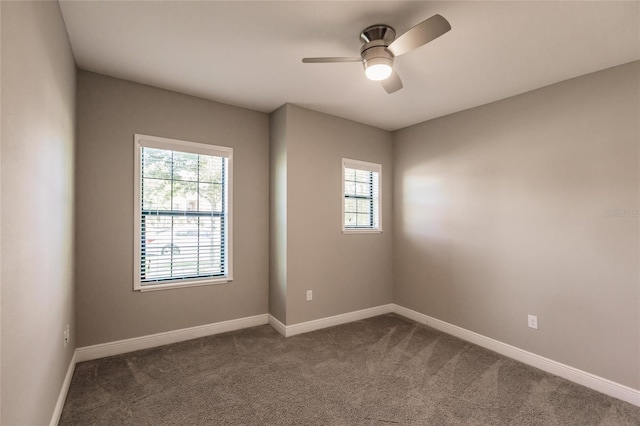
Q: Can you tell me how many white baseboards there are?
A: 5